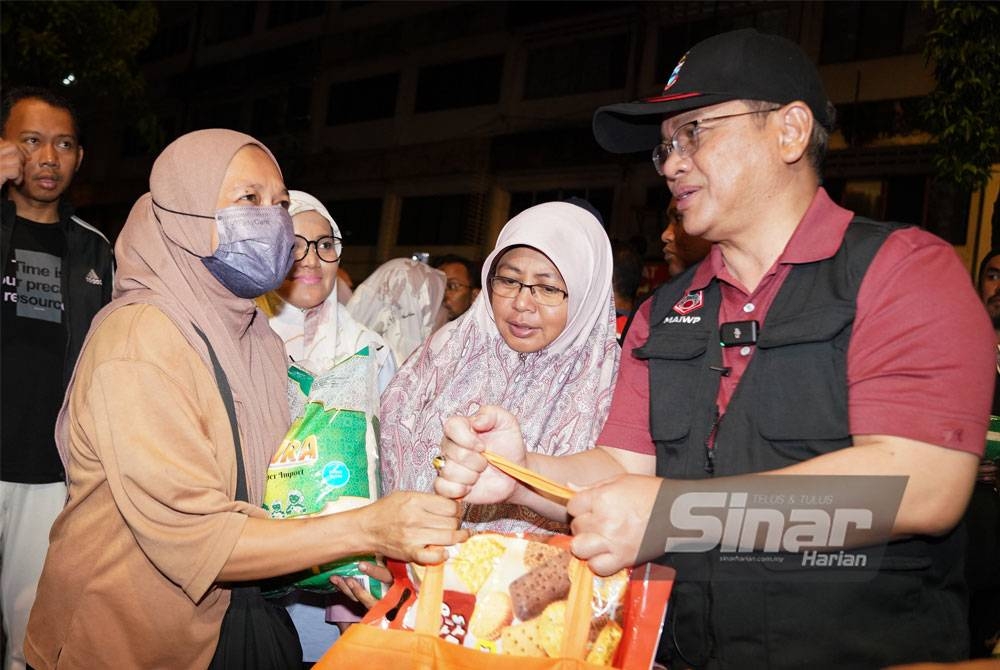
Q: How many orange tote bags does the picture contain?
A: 1